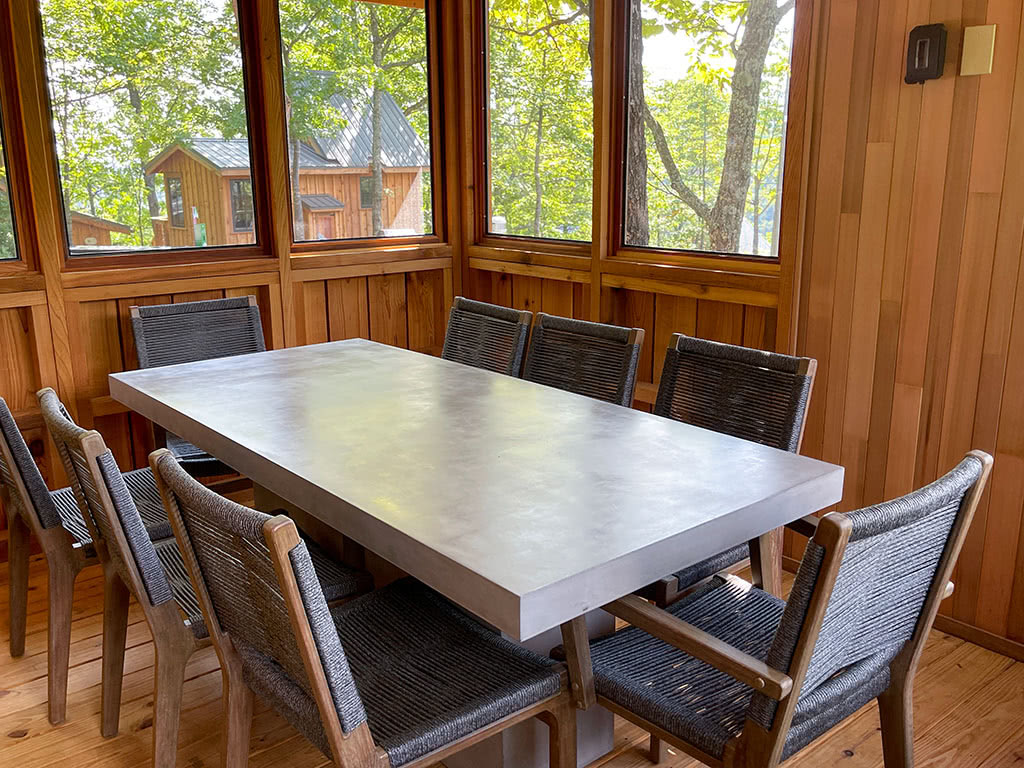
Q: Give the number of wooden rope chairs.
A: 8